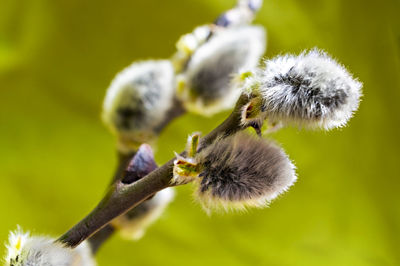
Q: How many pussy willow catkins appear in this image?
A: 6